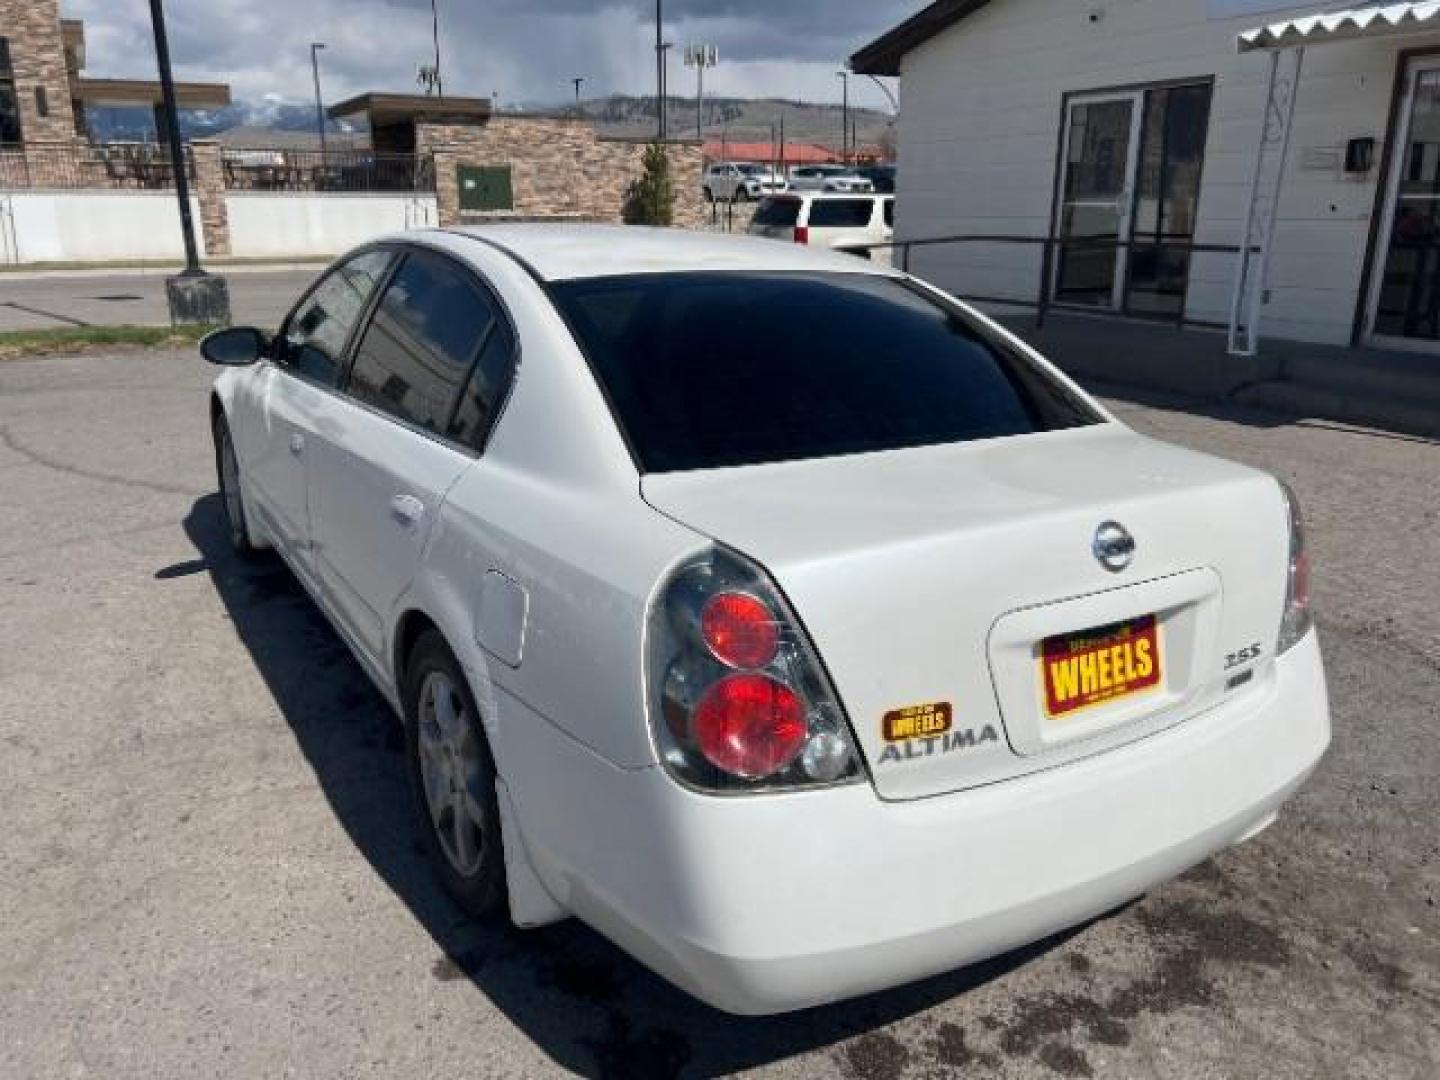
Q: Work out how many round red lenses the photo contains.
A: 2